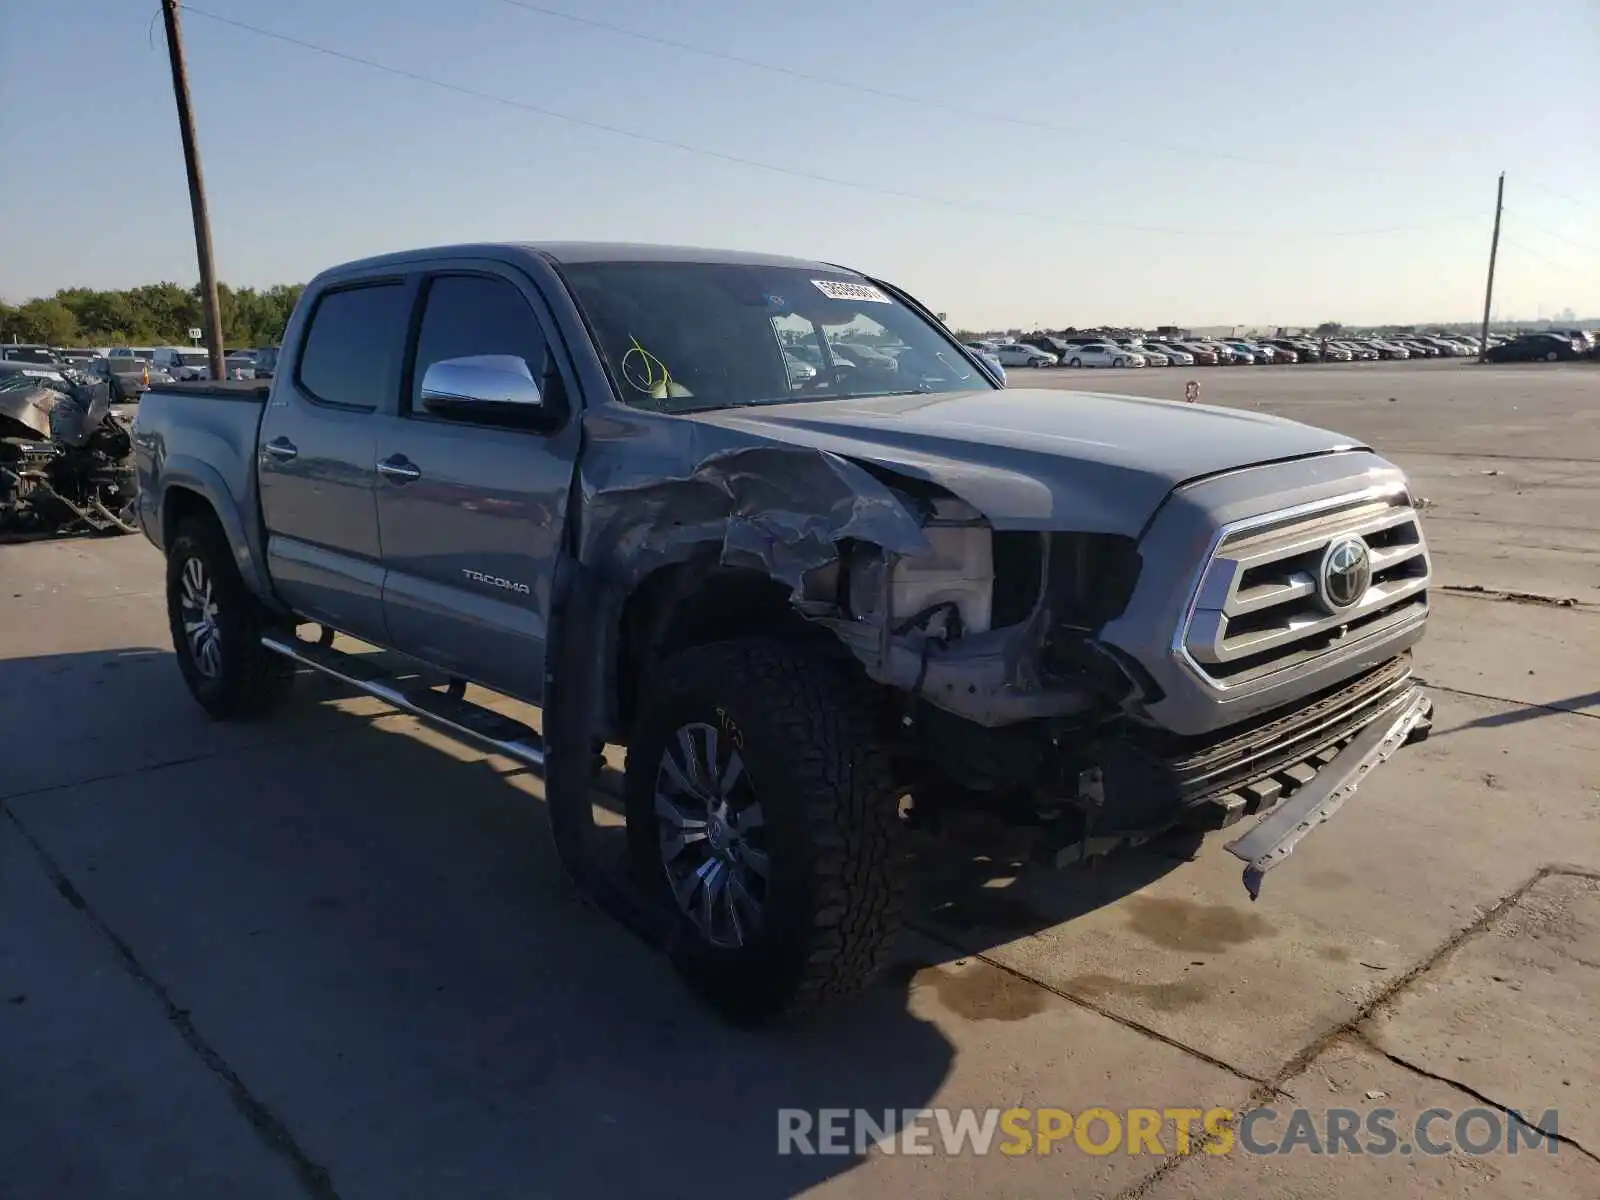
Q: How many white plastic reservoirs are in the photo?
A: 1